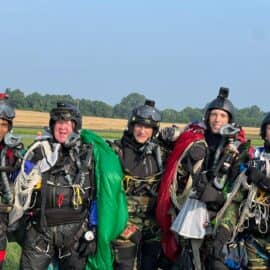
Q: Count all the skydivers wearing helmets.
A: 5